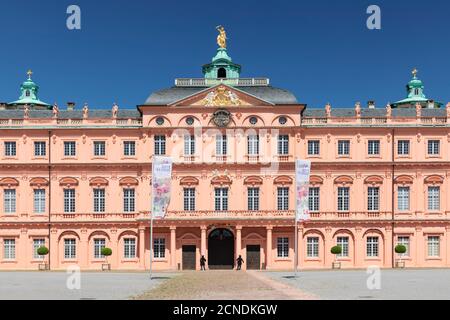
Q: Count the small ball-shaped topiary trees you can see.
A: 4